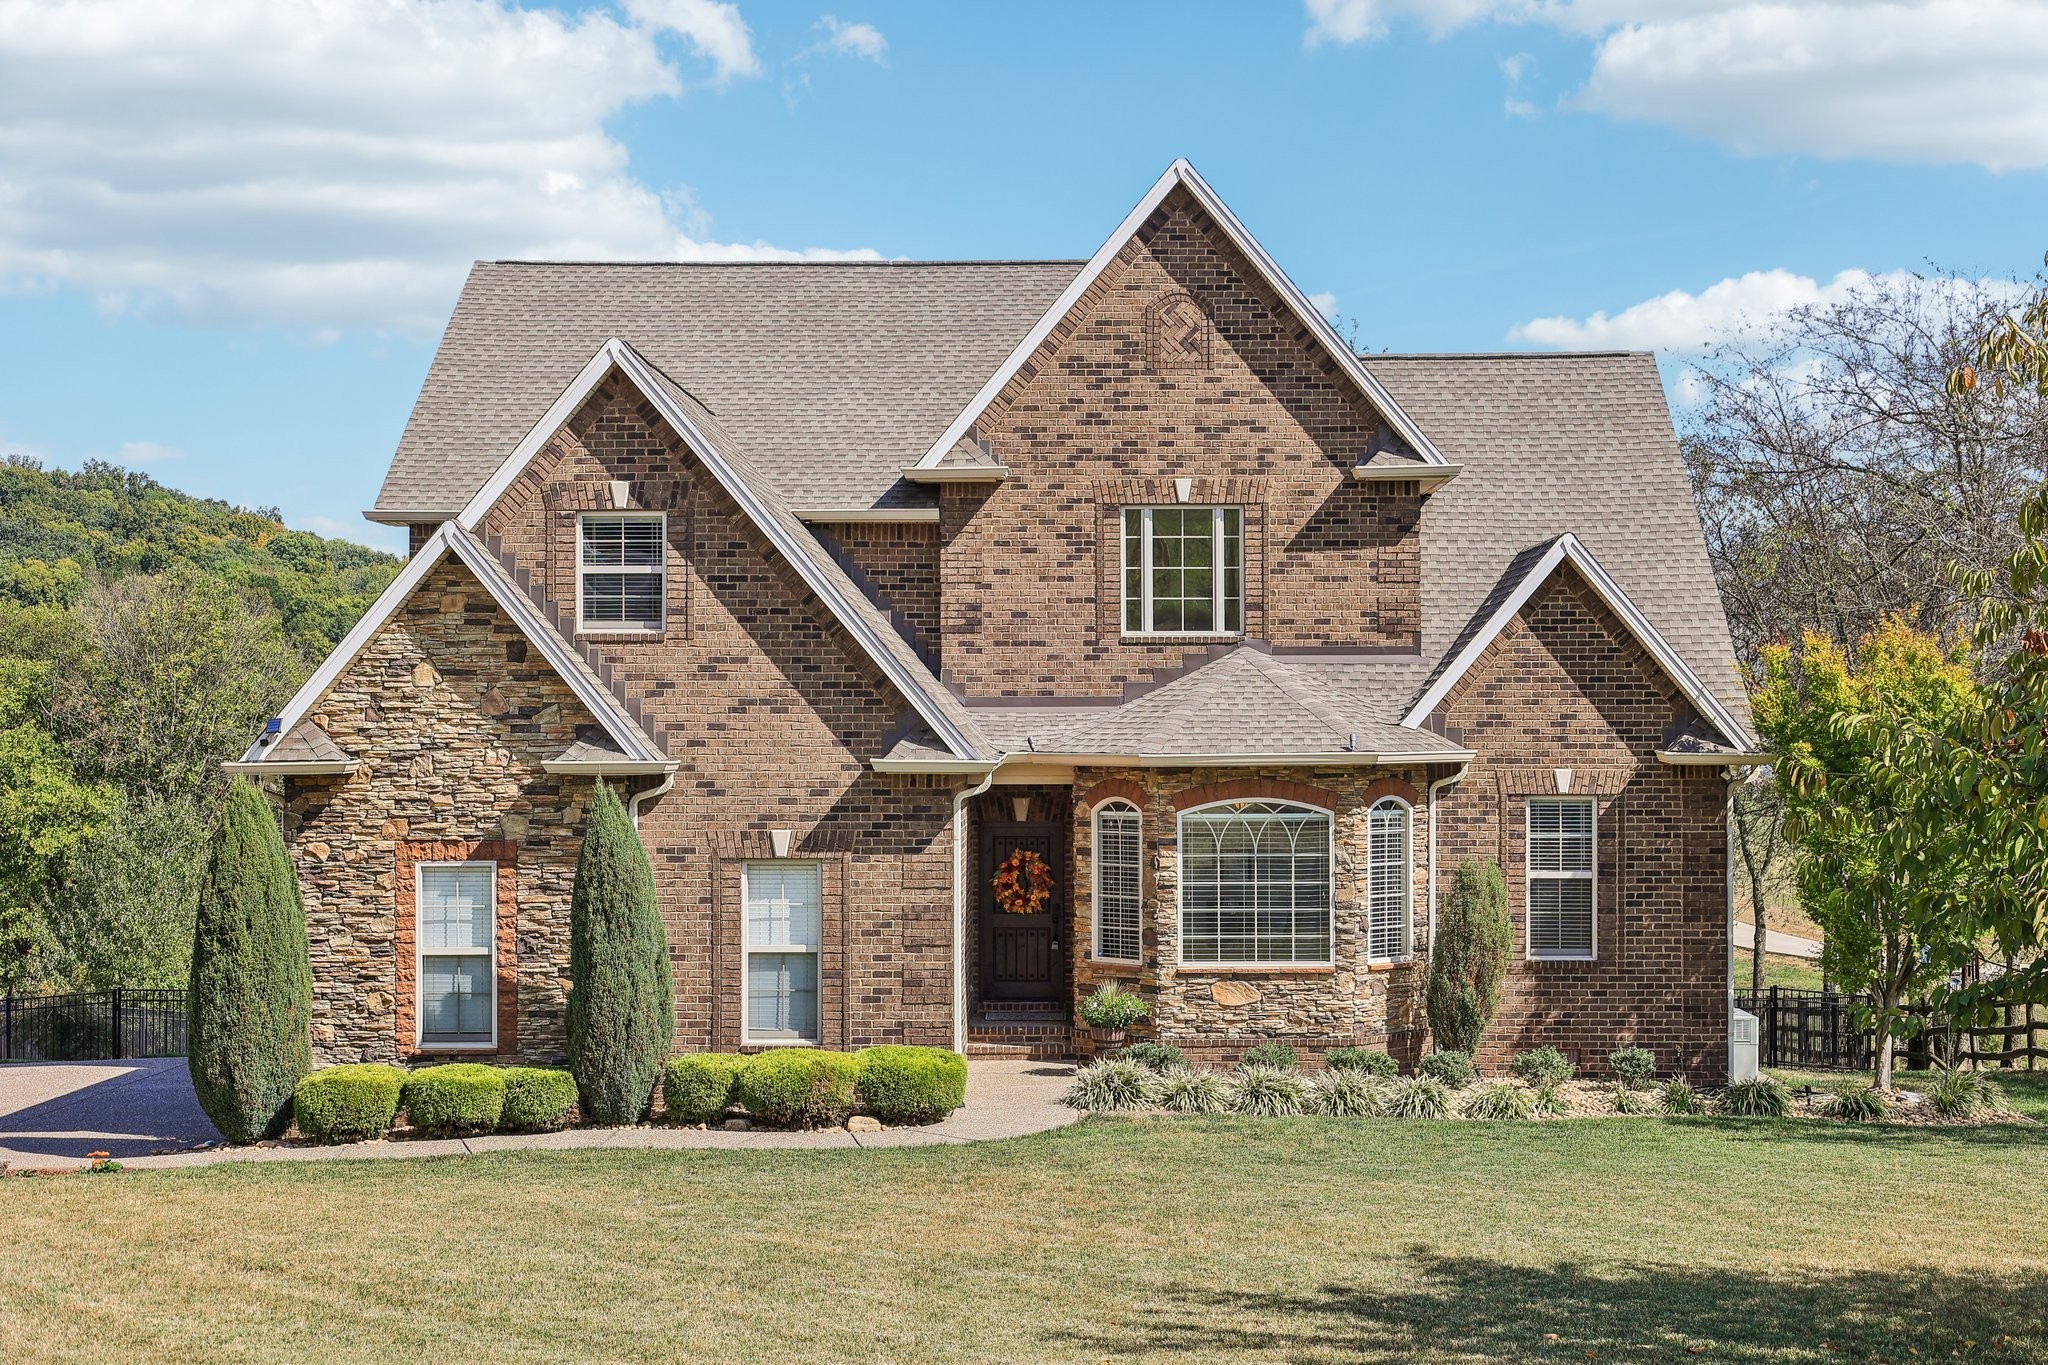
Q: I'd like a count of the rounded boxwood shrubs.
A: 6